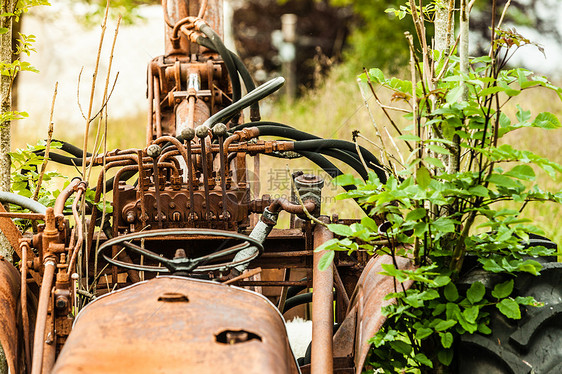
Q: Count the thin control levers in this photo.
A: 4